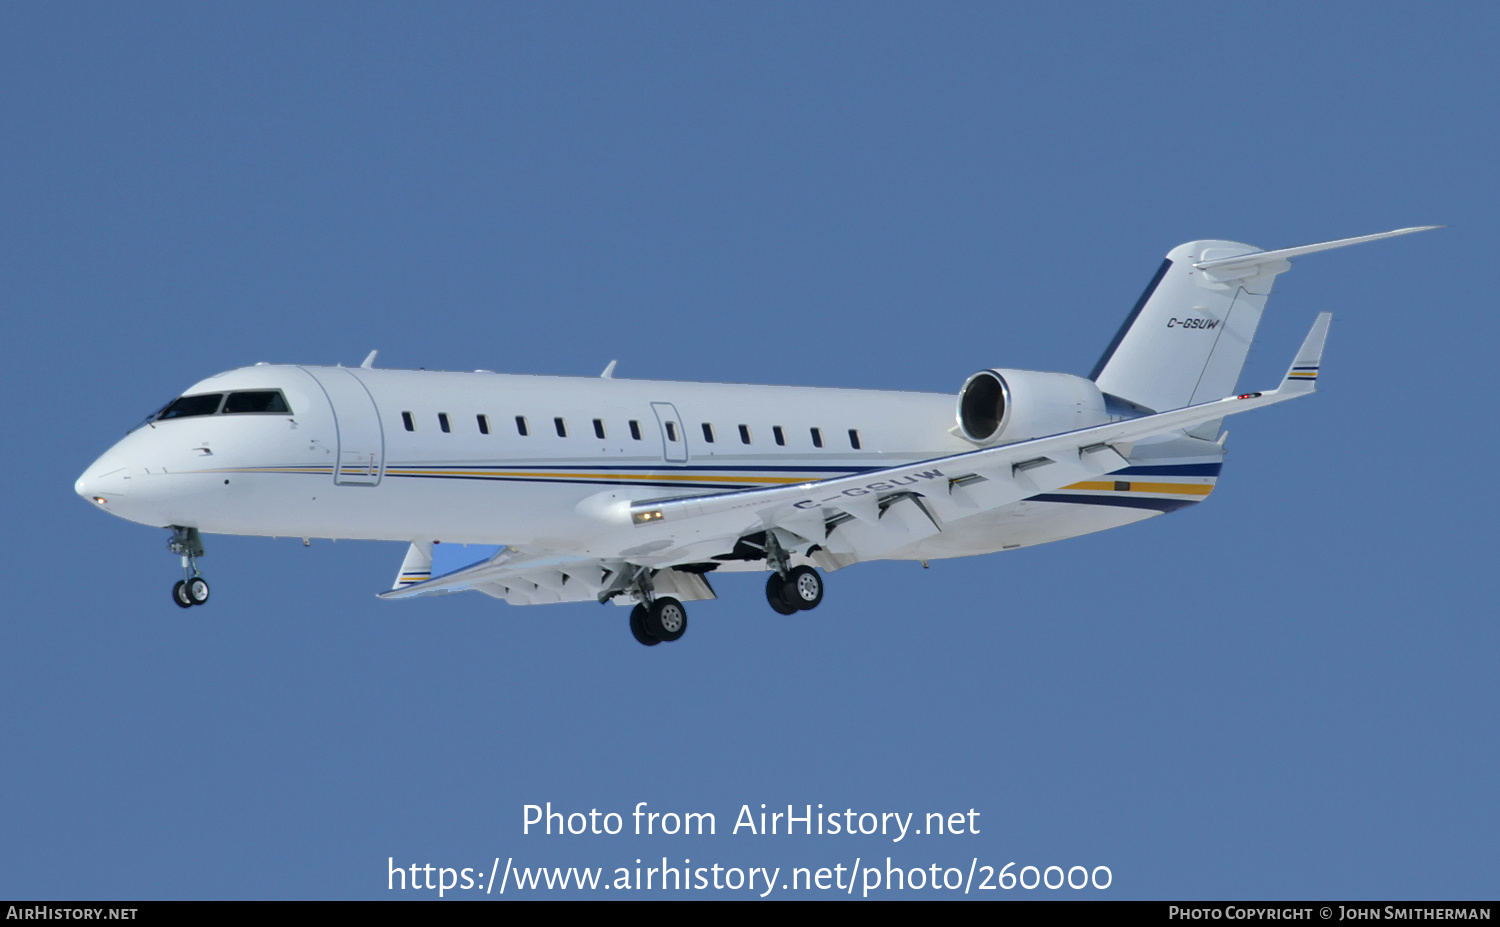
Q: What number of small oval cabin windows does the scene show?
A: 13